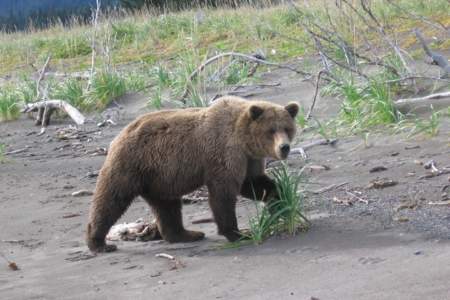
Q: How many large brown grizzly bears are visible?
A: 1